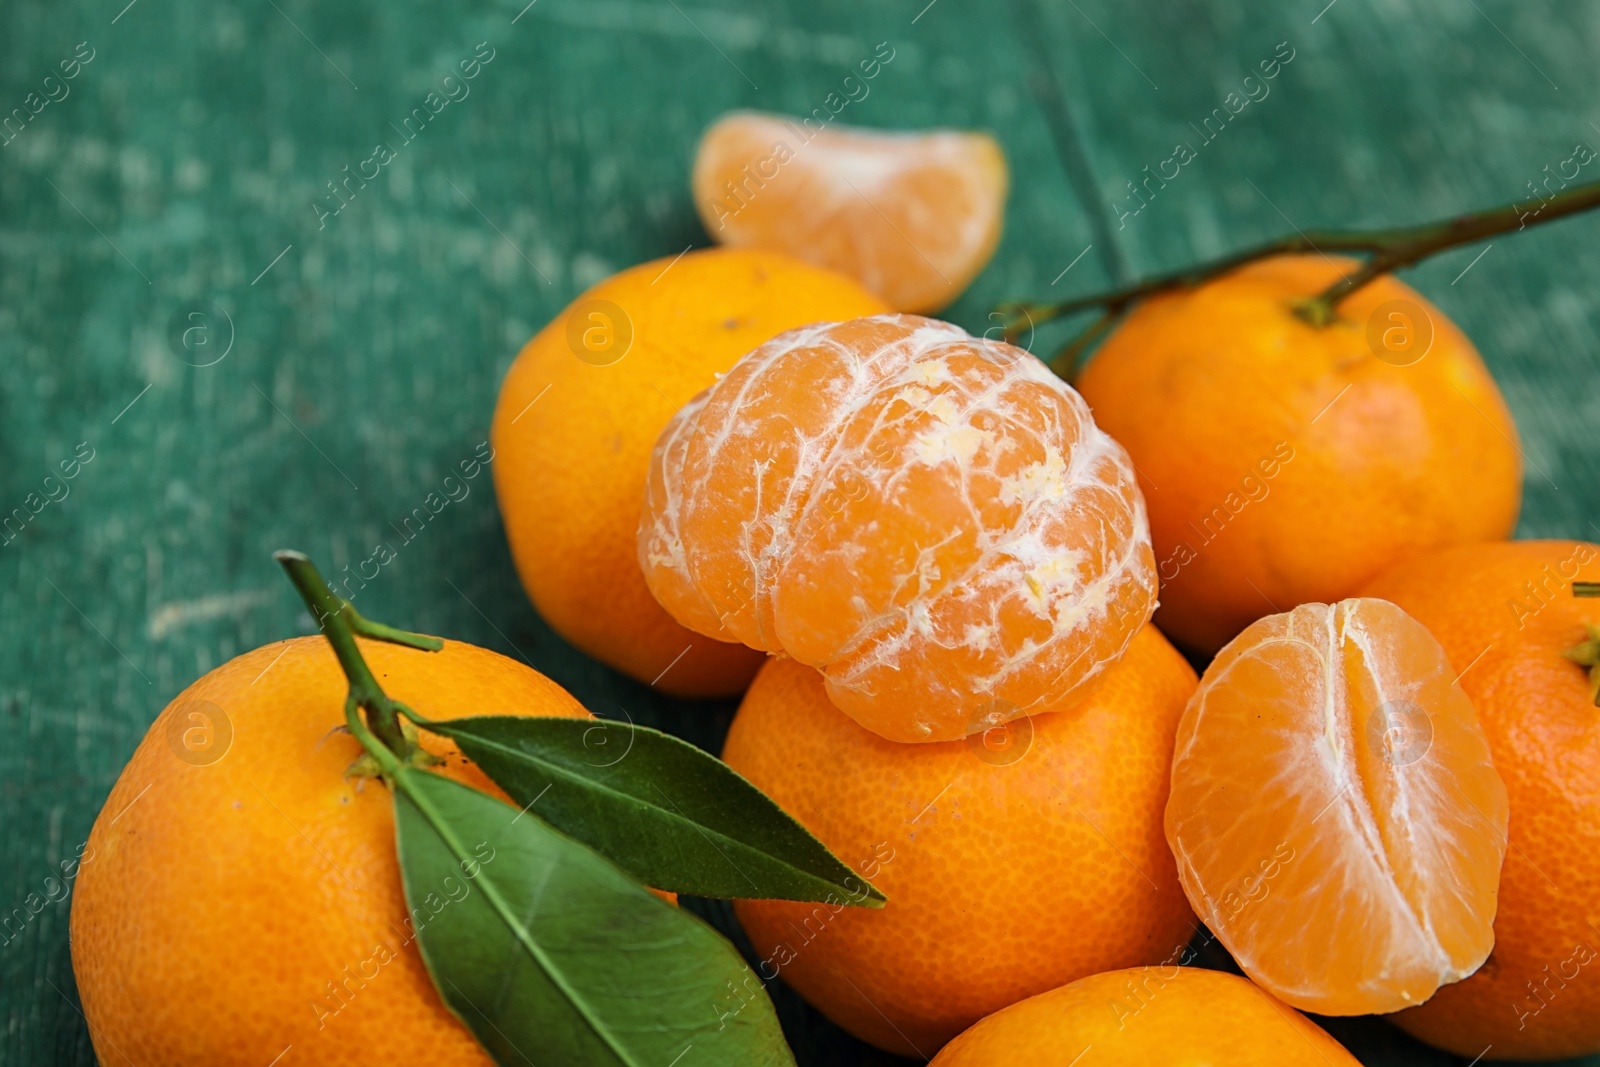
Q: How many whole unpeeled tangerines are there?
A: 6